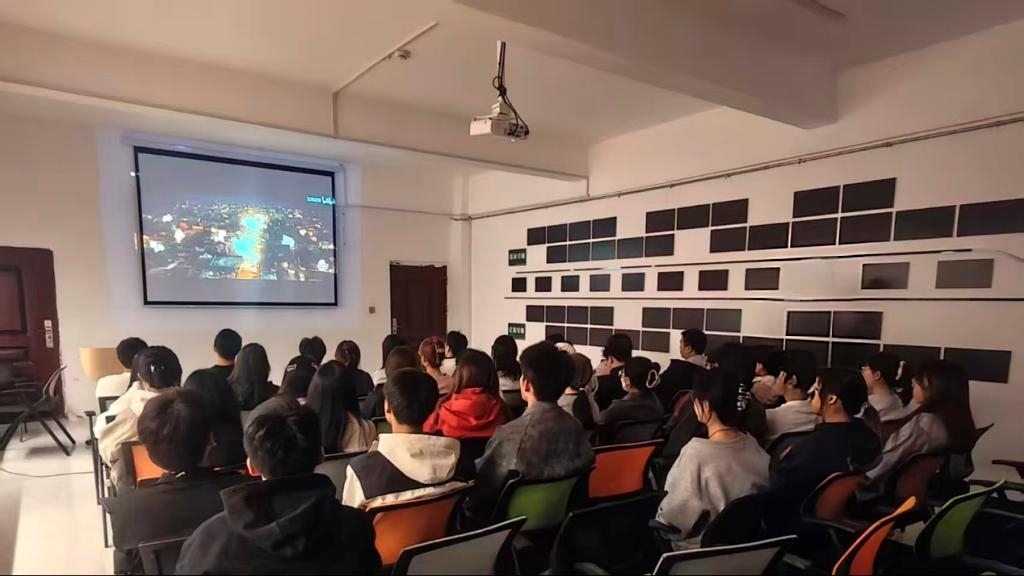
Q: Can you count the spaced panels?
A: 10